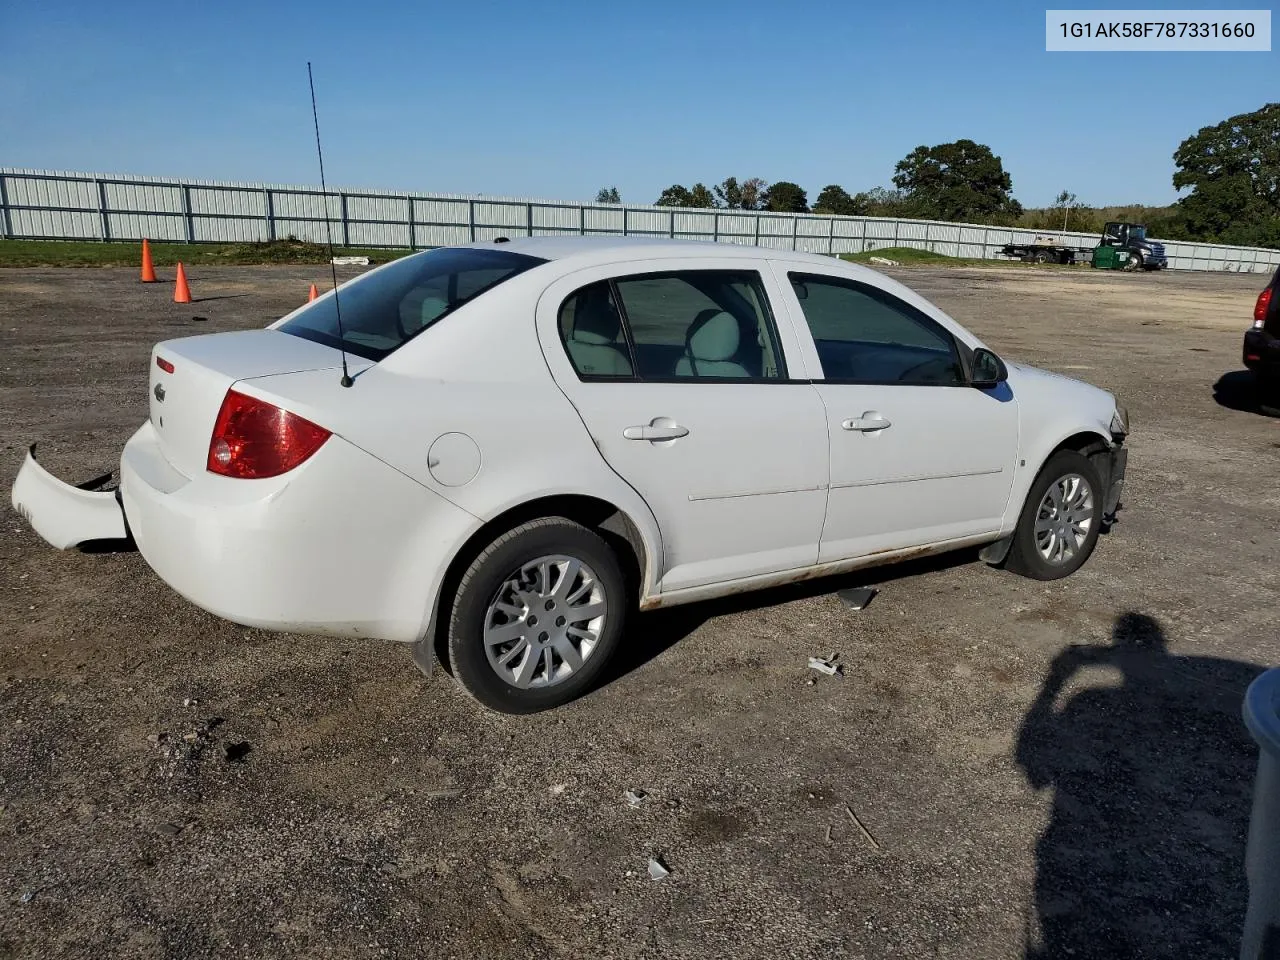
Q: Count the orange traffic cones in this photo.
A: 3